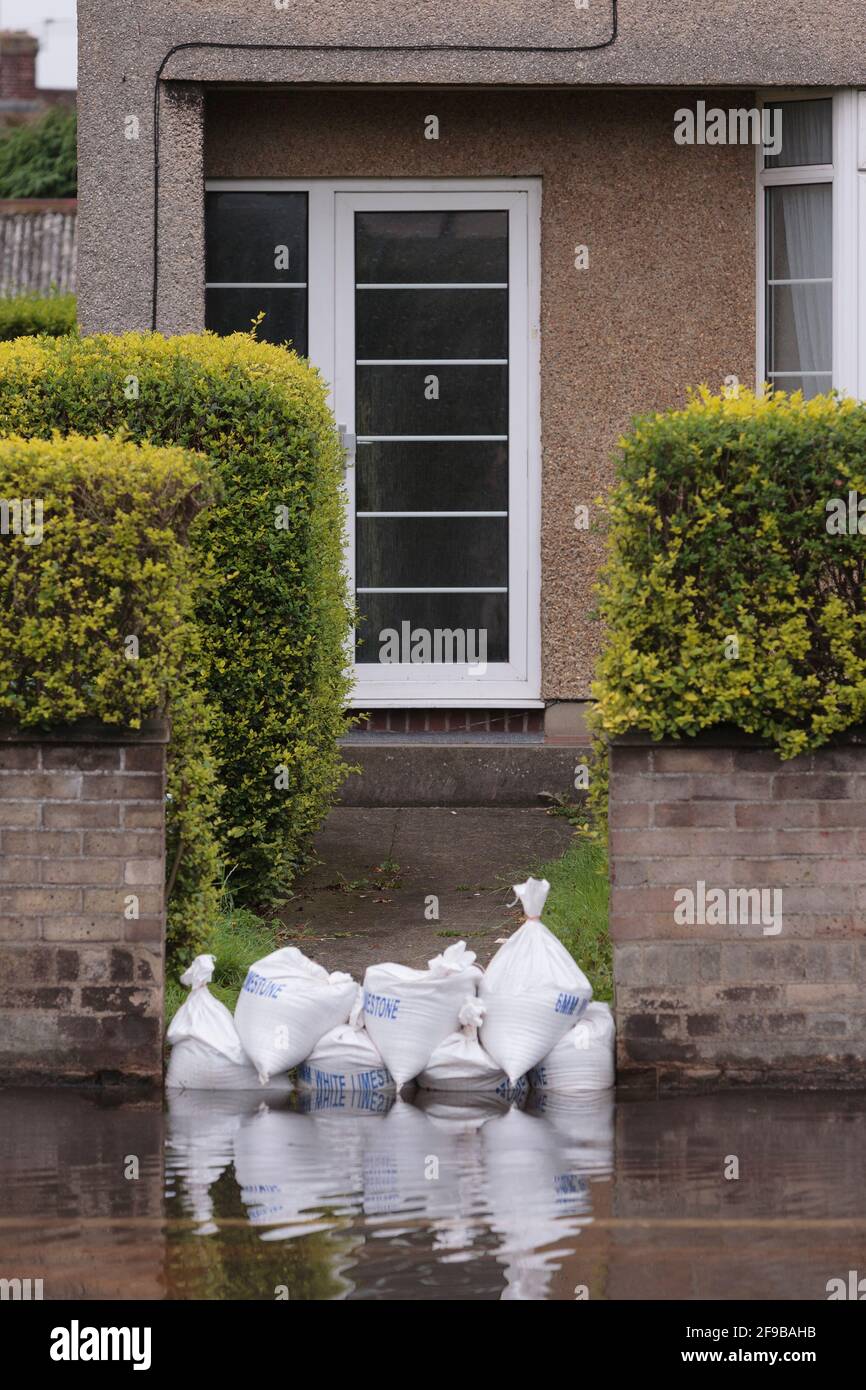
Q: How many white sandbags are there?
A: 7